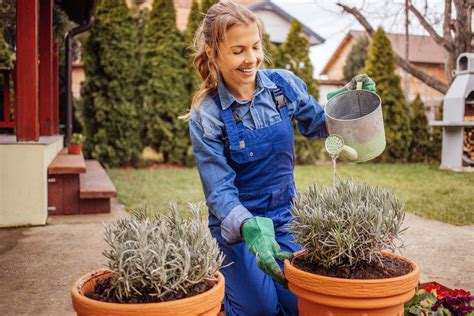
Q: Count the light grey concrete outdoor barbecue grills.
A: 1